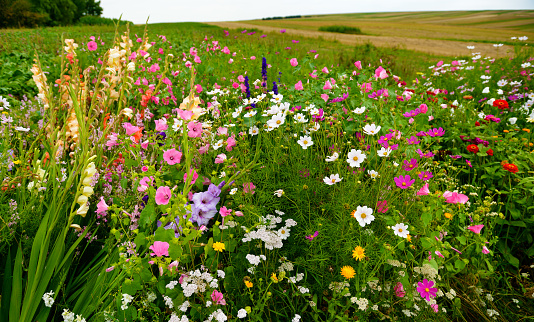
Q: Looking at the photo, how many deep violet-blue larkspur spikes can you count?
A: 3